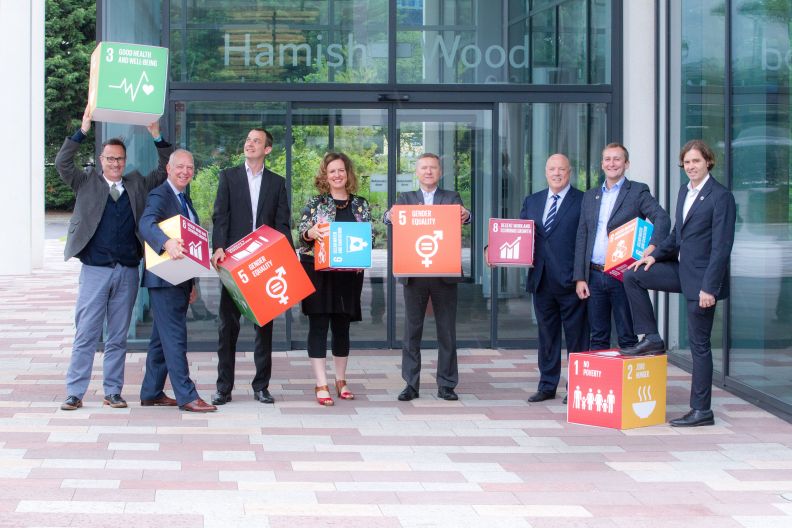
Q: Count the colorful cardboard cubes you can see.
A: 8